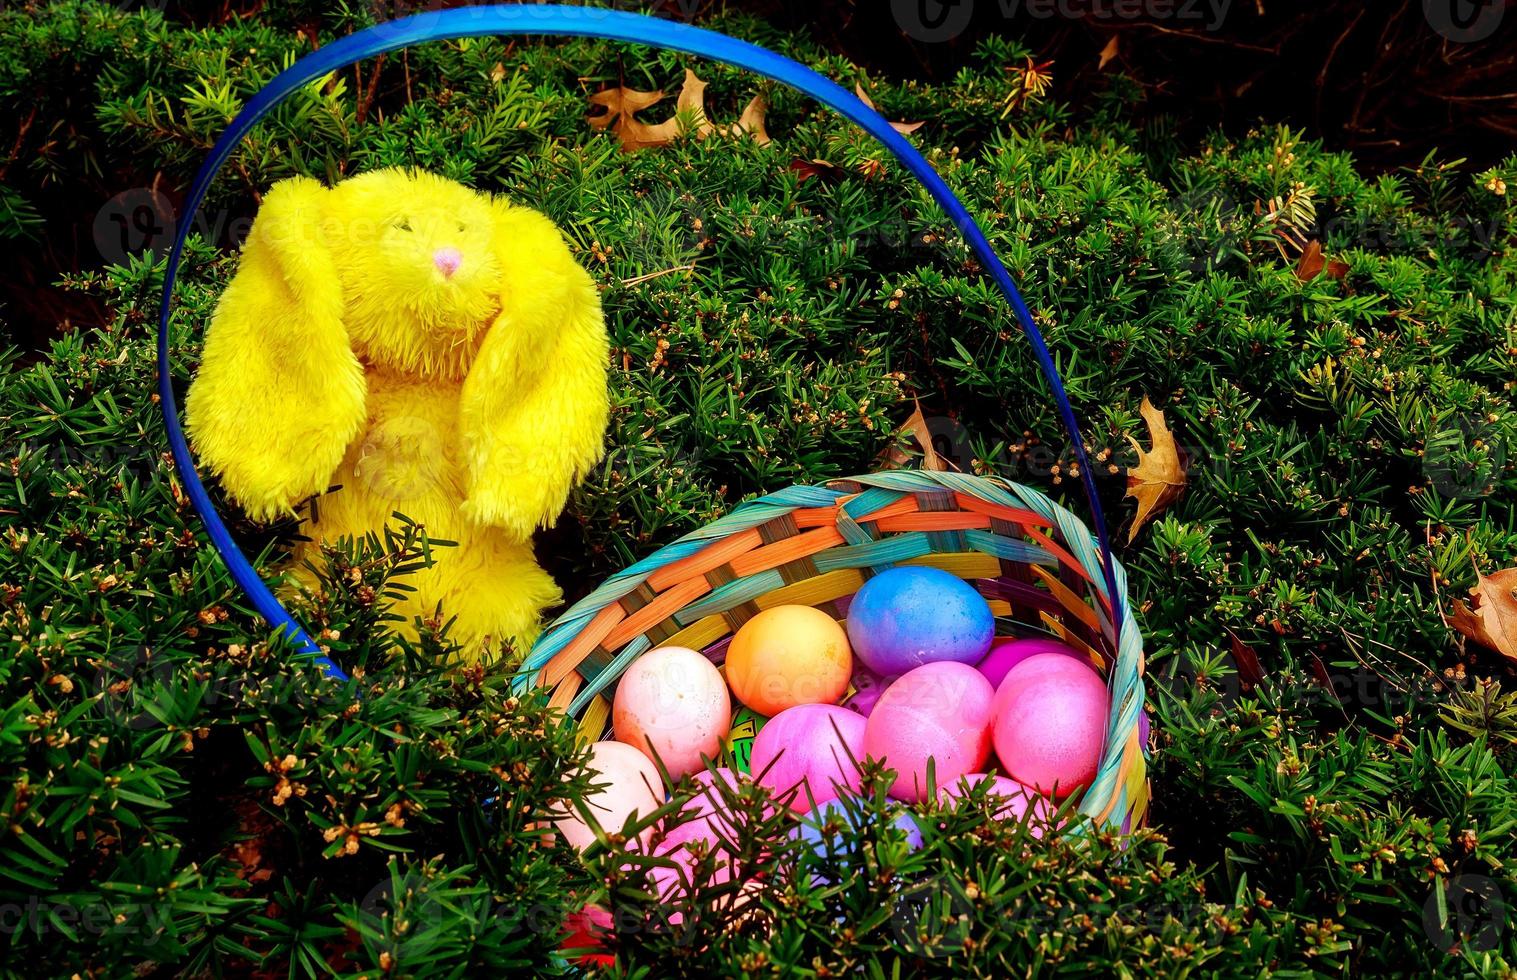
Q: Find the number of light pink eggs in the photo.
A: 2